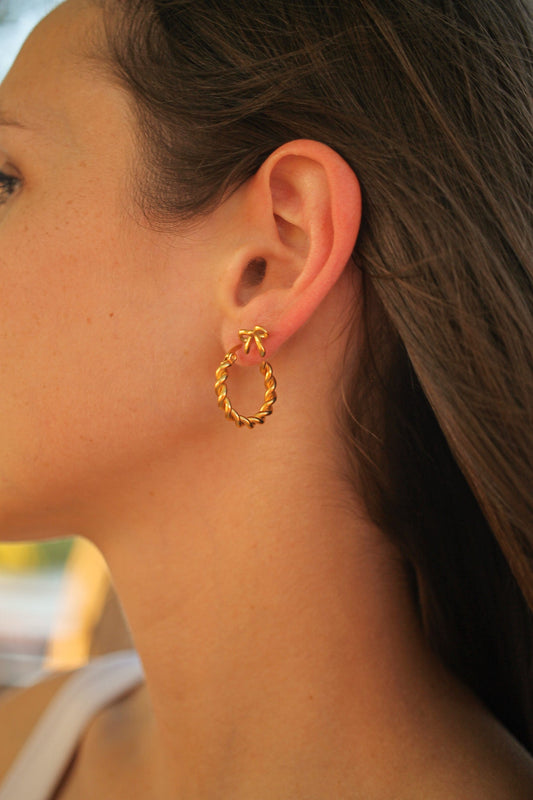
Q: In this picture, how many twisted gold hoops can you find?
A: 1